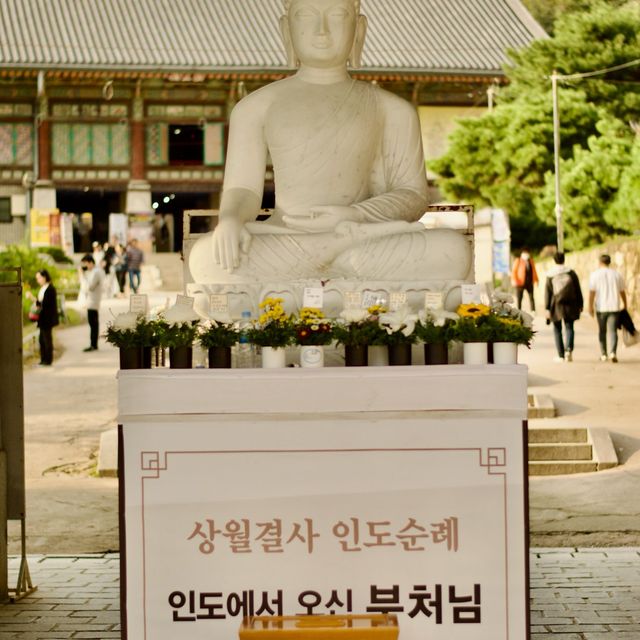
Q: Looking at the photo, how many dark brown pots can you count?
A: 6